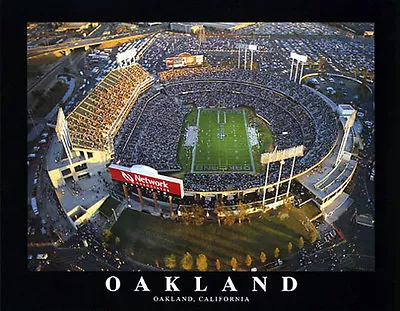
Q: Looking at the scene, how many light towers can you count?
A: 6